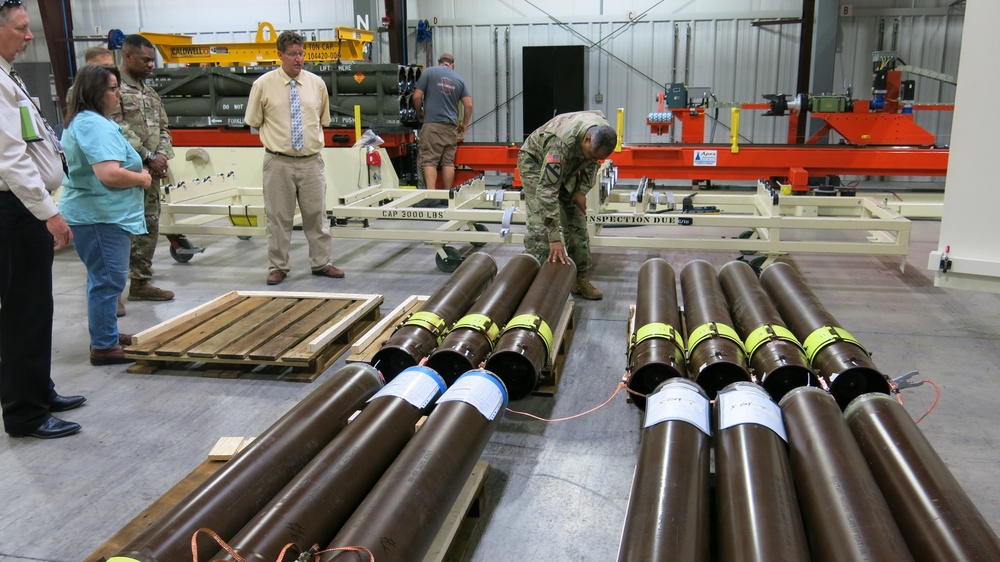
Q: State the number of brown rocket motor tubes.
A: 14